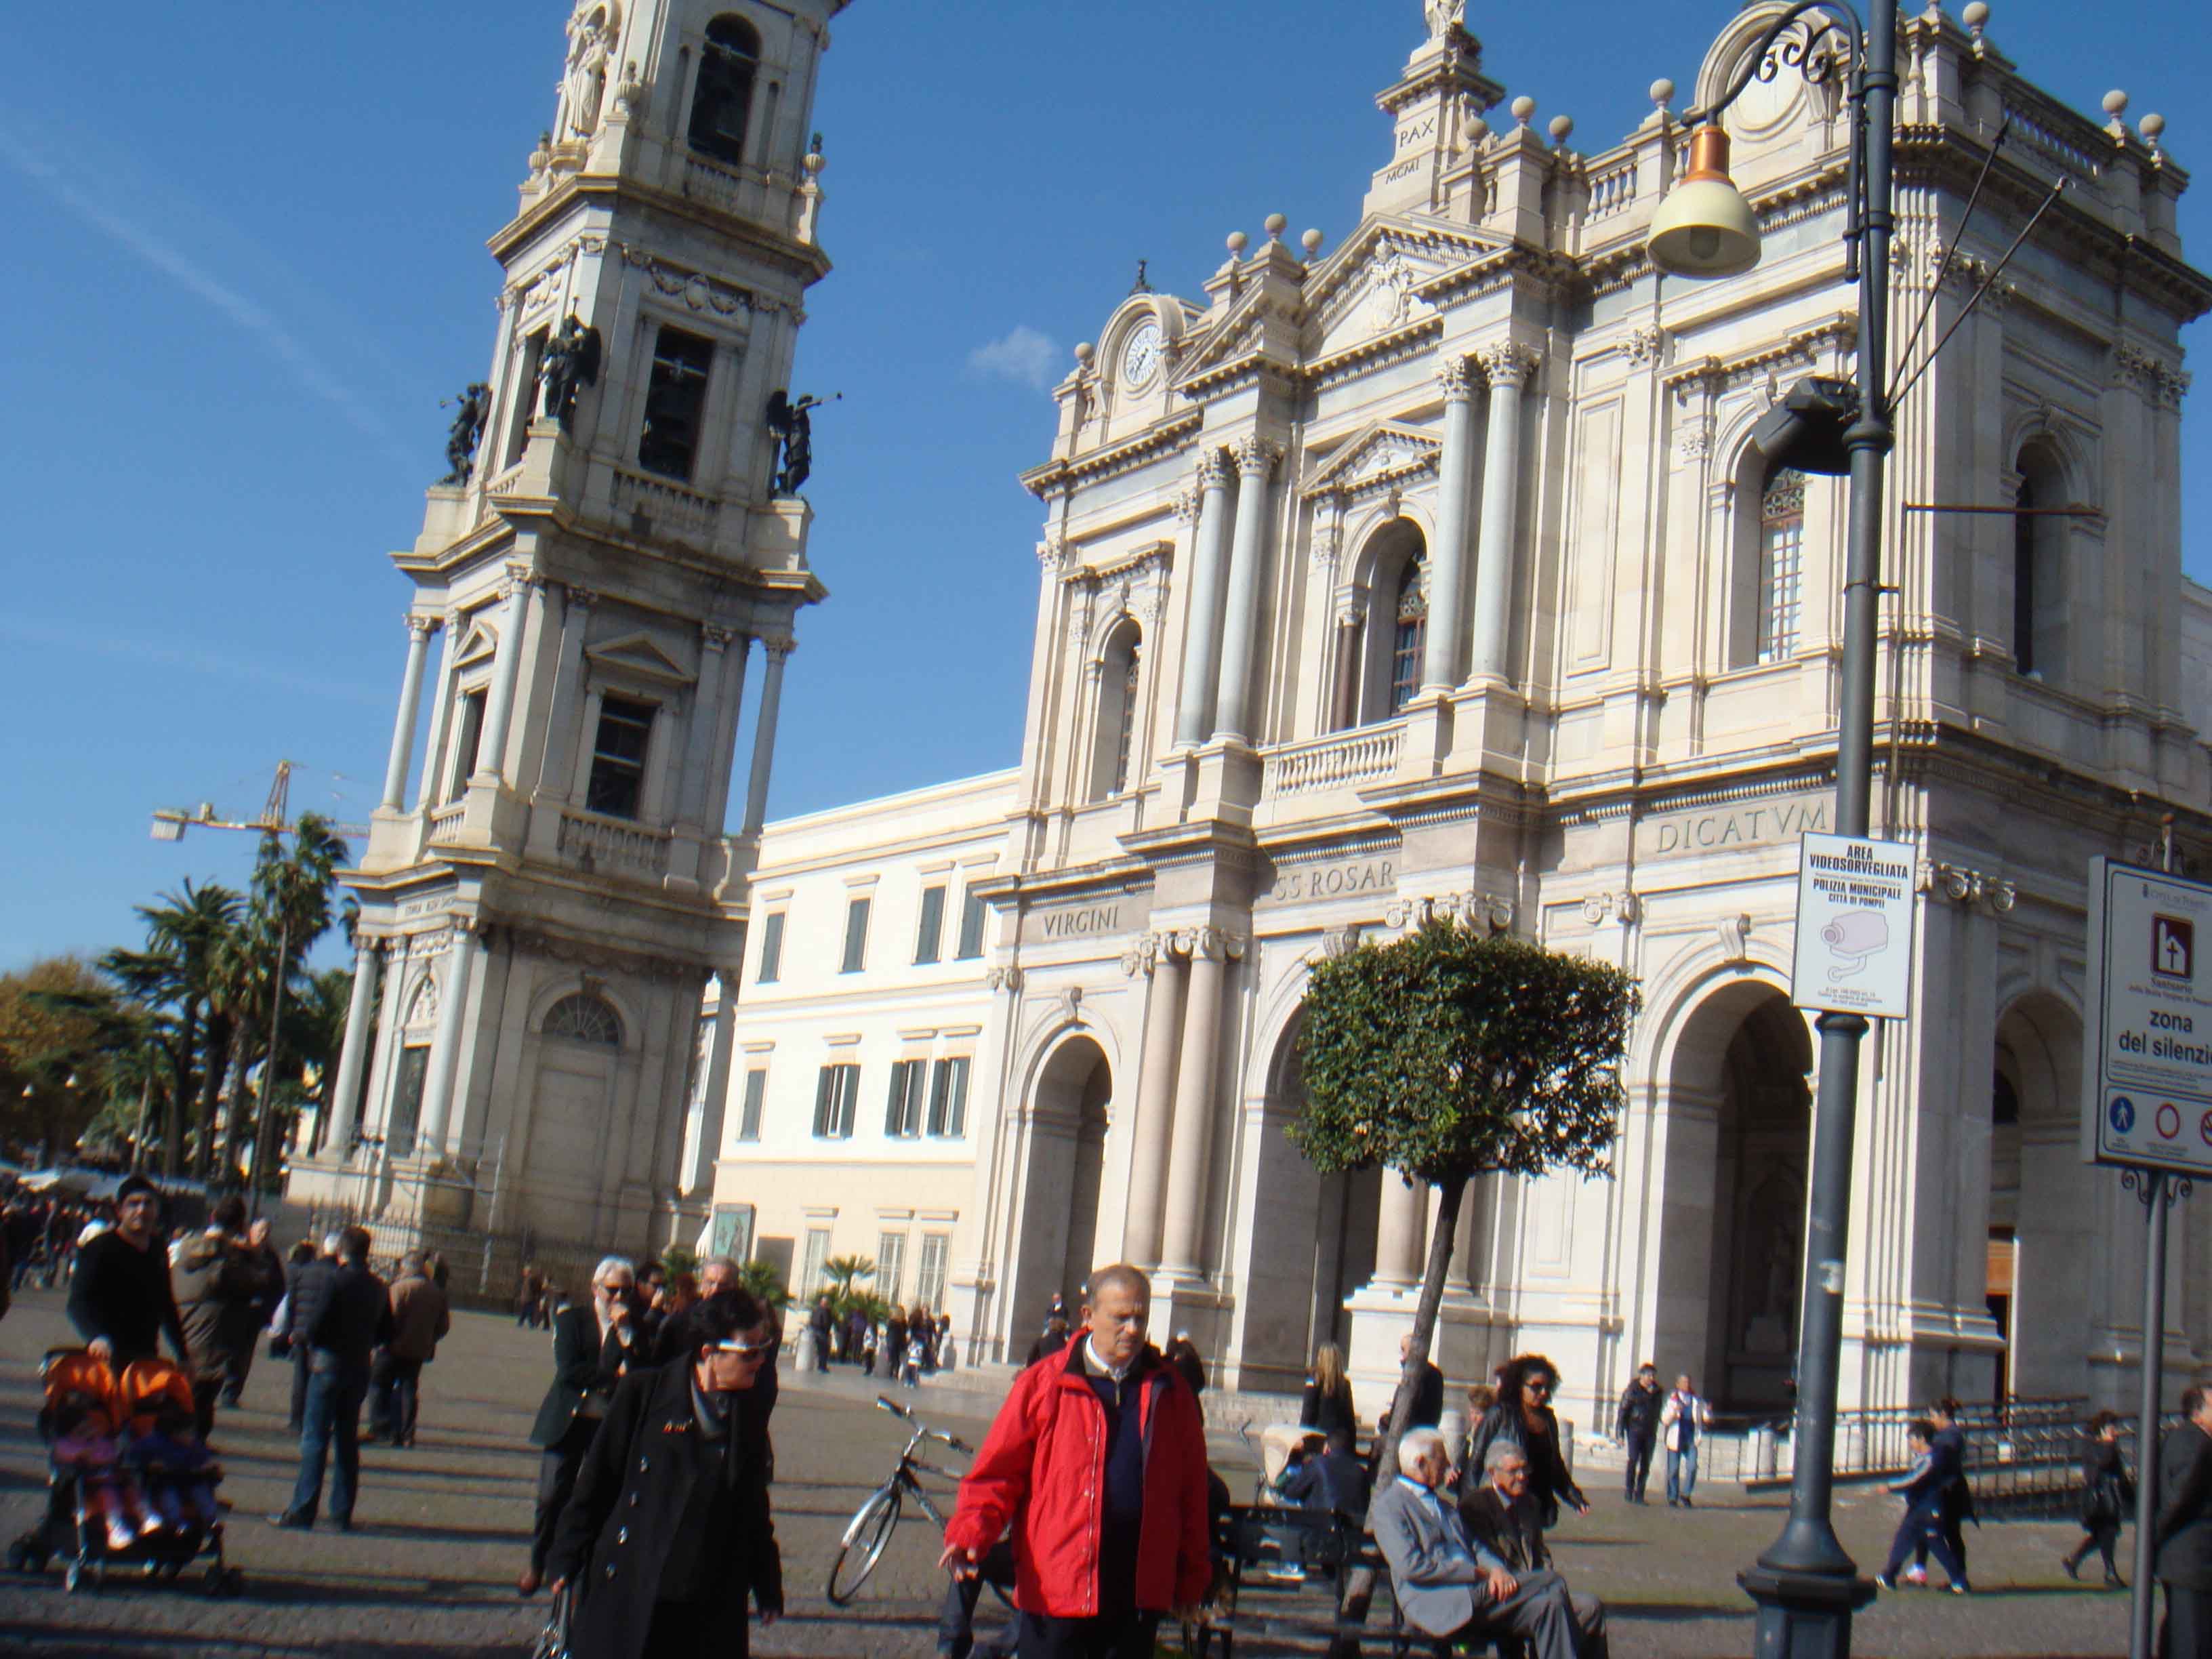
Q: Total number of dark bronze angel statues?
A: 3